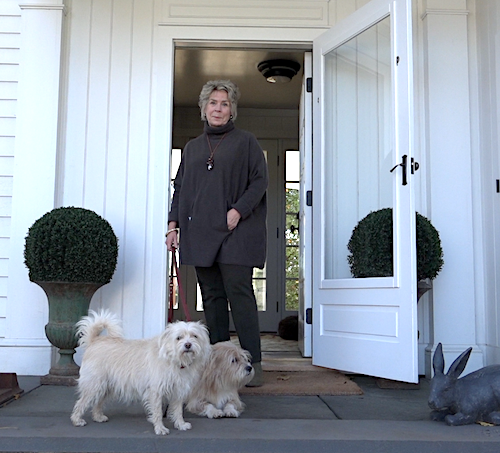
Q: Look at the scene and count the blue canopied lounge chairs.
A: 0